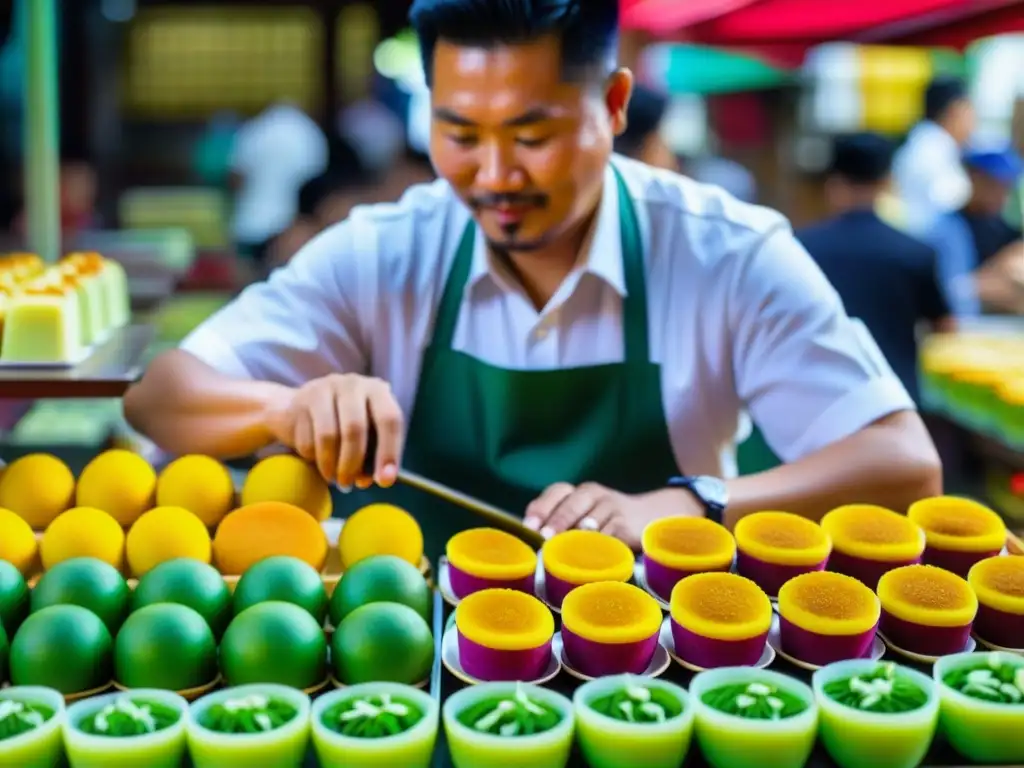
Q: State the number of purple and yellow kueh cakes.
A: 12